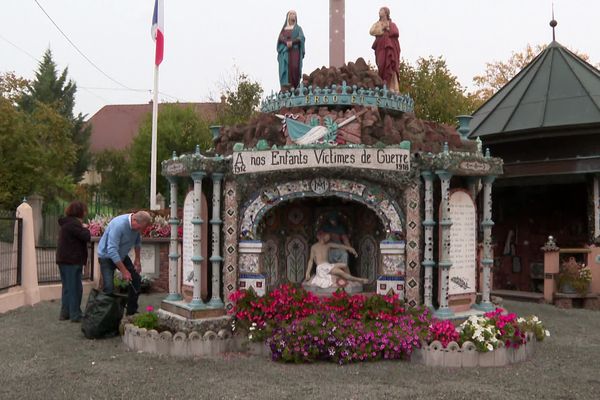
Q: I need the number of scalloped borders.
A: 2